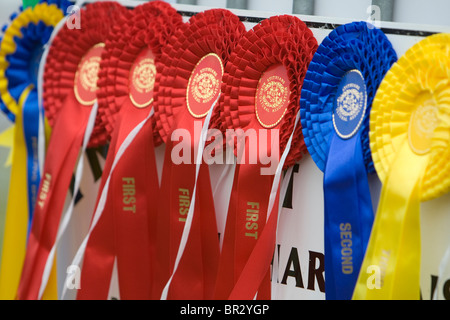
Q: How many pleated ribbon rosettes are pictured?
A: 7